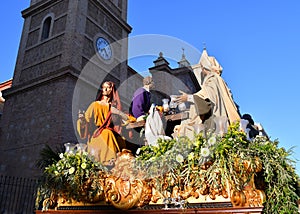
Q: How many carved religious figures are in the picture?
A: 3